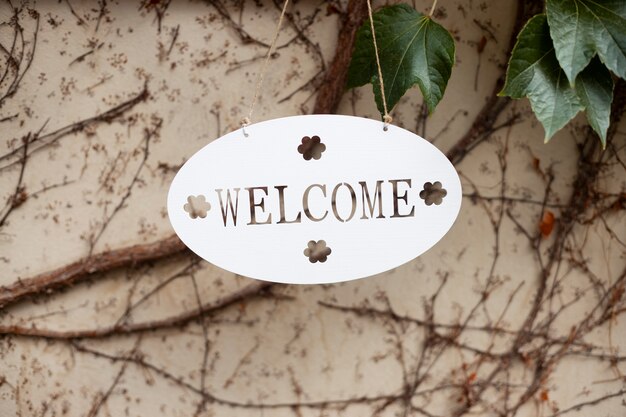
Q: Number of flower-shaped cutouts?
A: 4